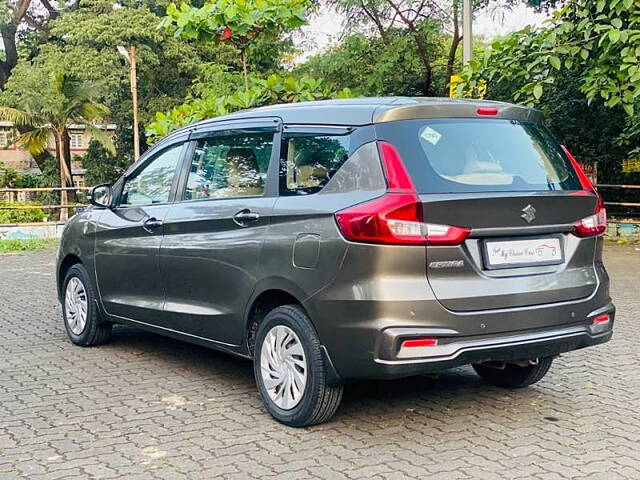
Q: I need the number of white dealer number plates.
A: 1